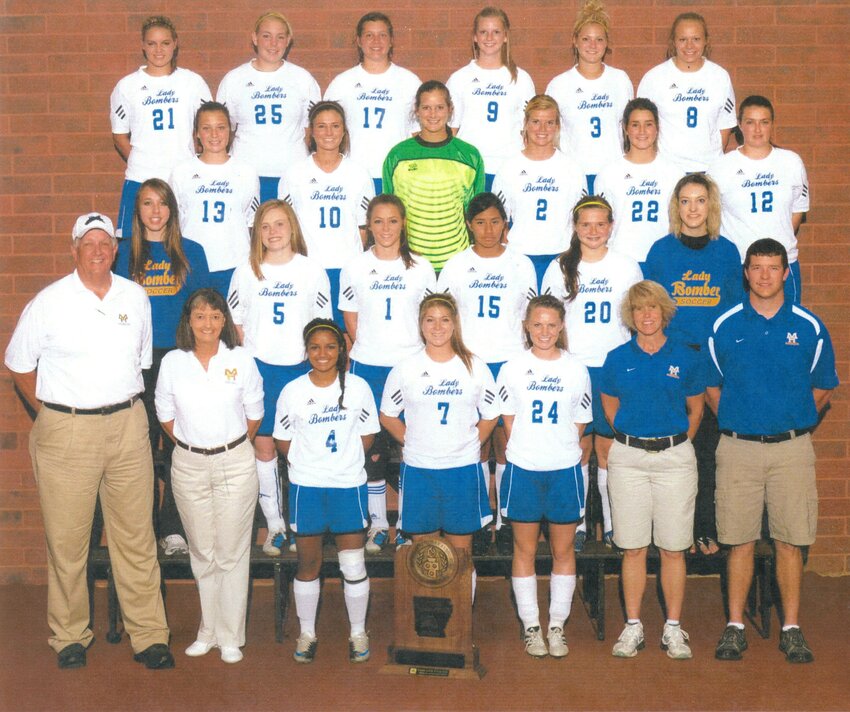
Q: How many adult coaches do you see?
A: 4